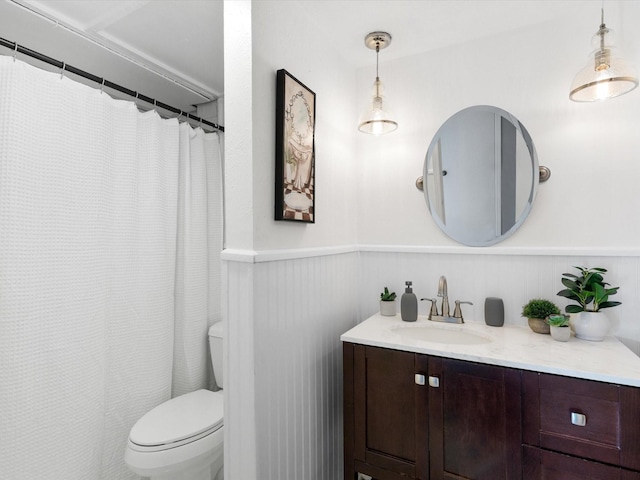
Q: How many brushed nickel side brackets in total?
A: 2